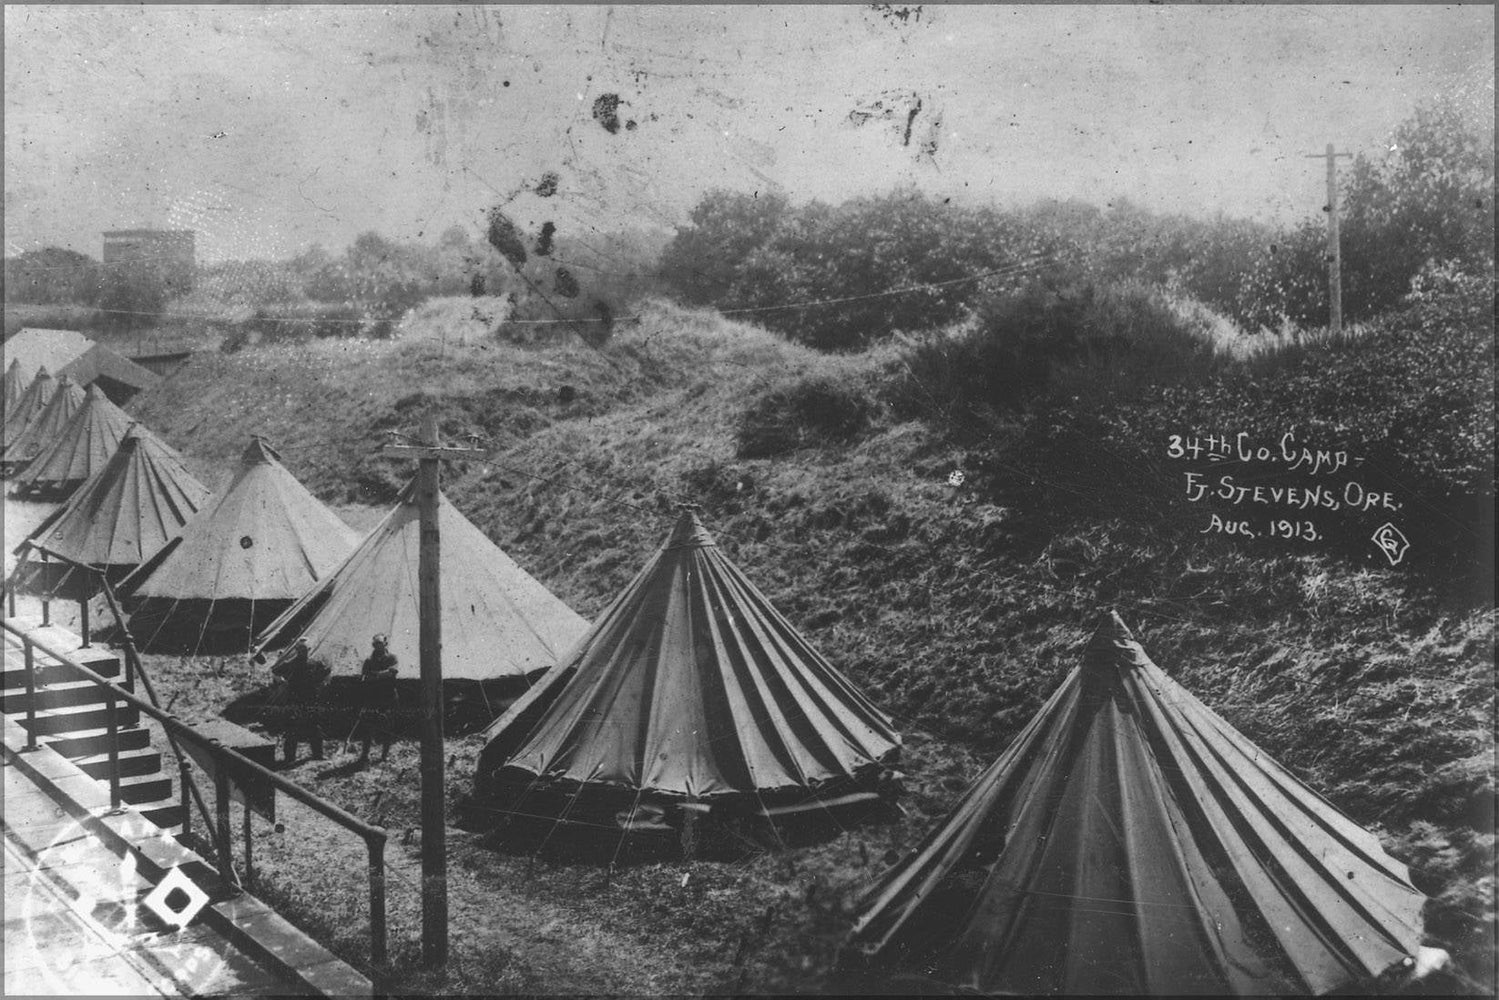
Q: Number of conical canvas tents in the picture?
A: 9